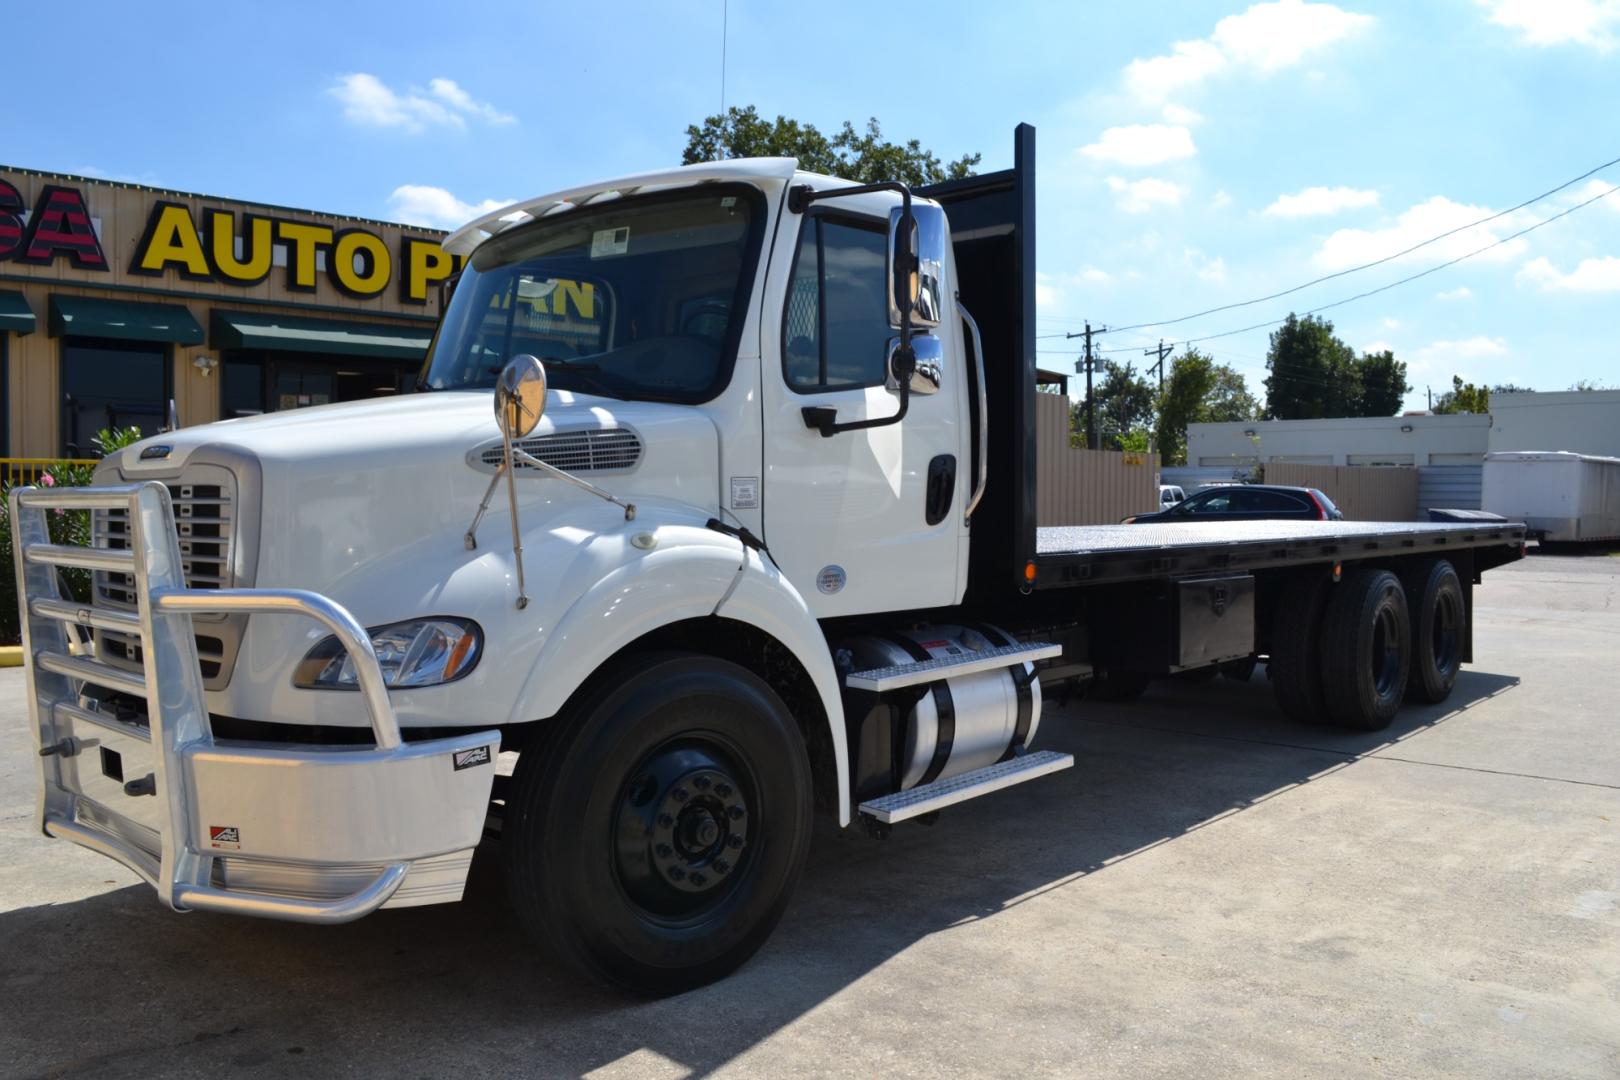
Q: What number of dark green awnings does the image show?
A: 3